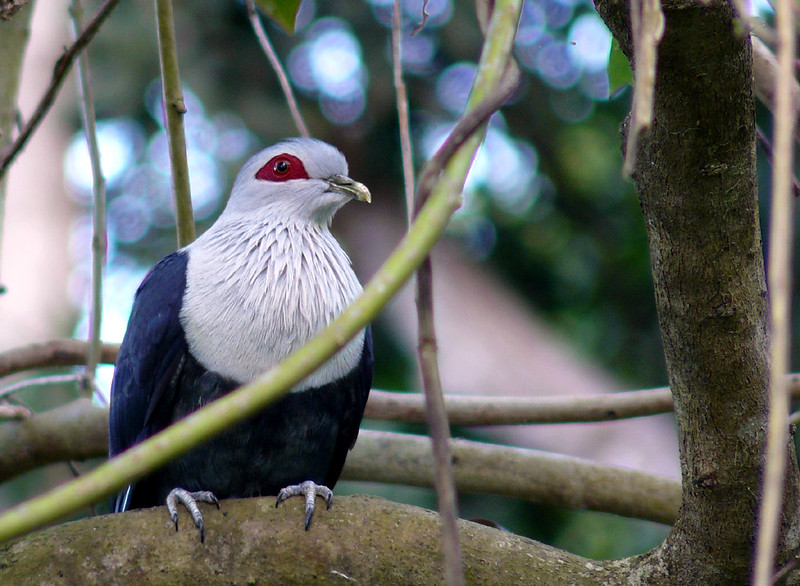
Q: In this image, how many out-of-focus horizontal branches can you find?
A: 2